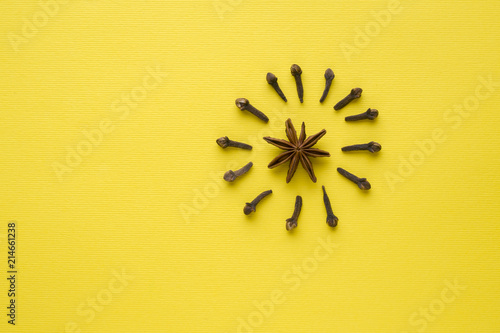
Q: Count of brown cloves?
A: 13